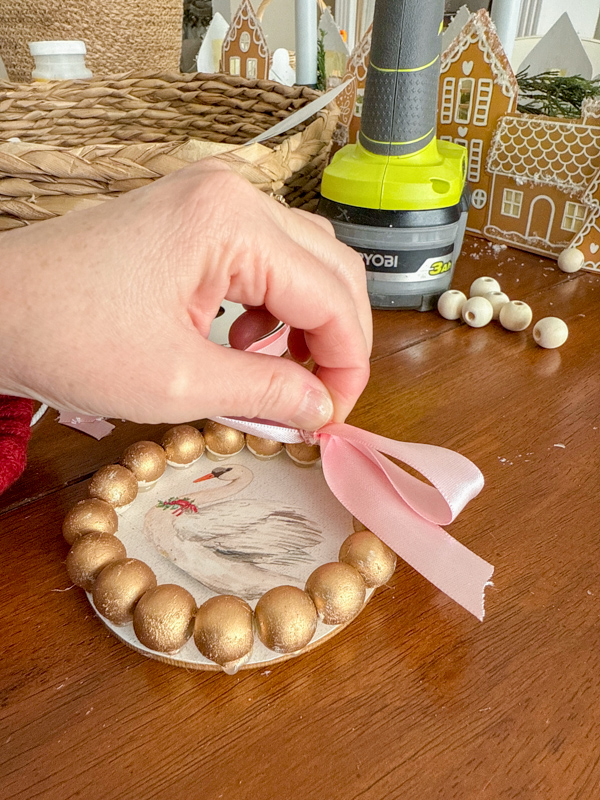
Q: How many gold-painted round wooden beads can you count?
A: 15